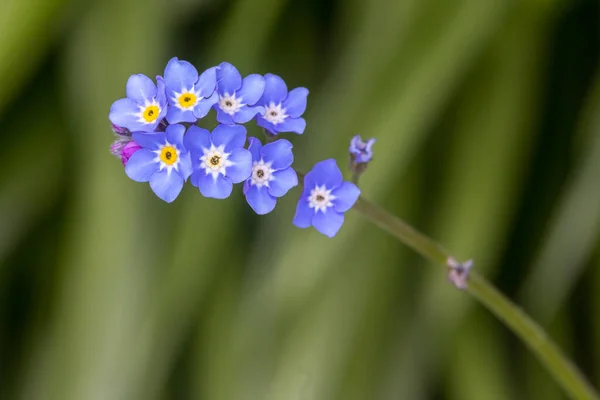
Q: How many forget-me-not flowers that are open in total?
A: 8